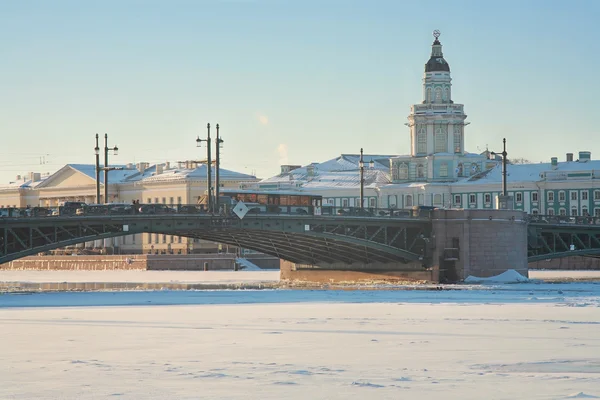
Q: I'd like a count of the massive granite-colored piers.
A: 1